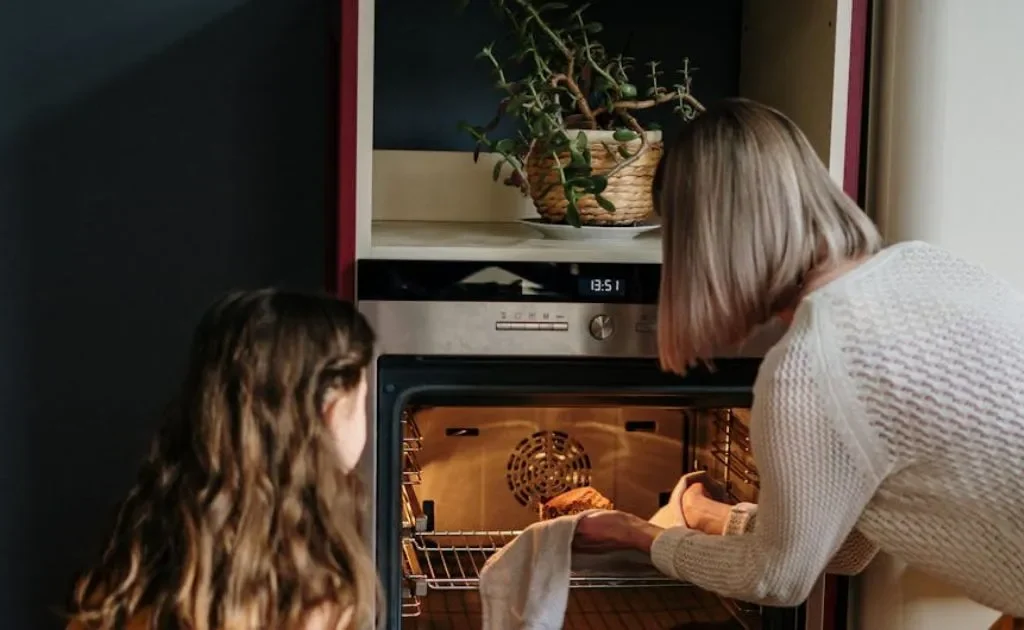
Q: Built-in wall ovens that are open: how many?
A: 1